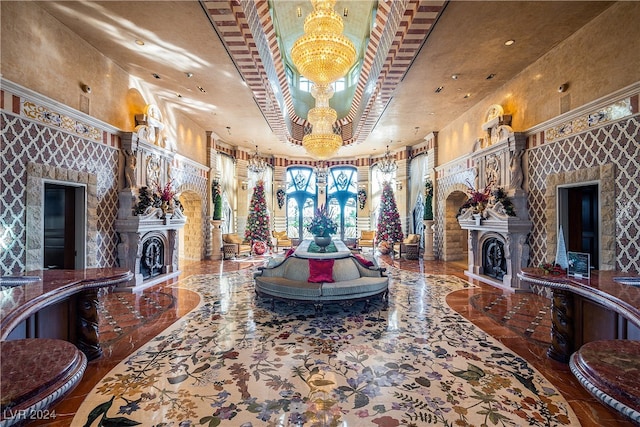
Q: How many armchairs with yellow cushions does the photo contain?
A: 4